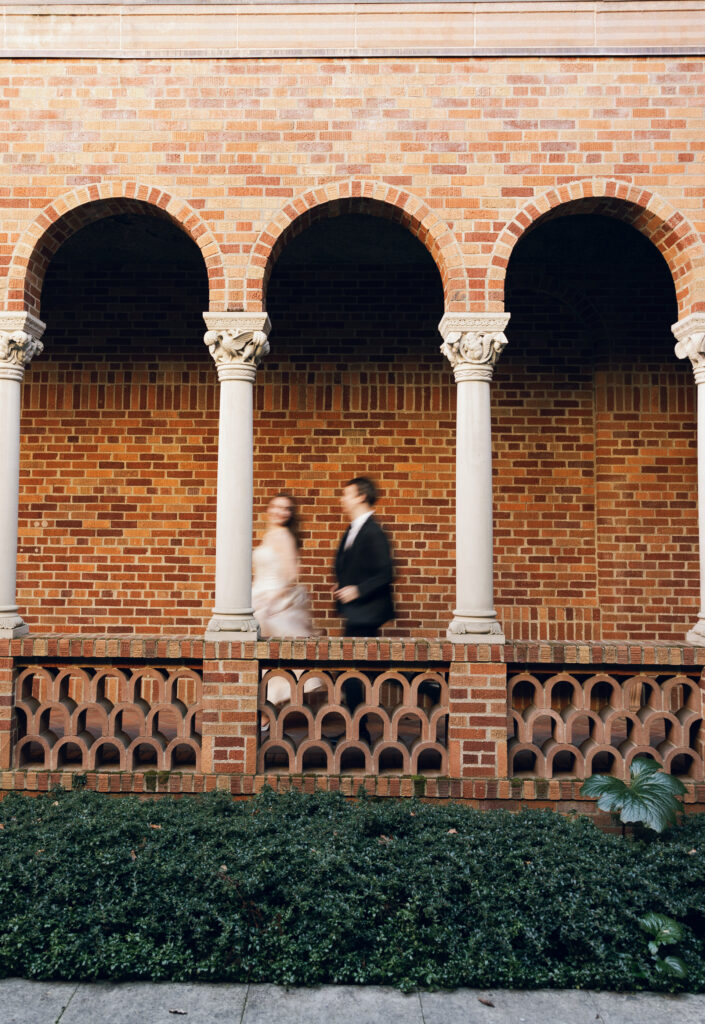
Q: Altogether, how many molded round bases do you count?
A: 4